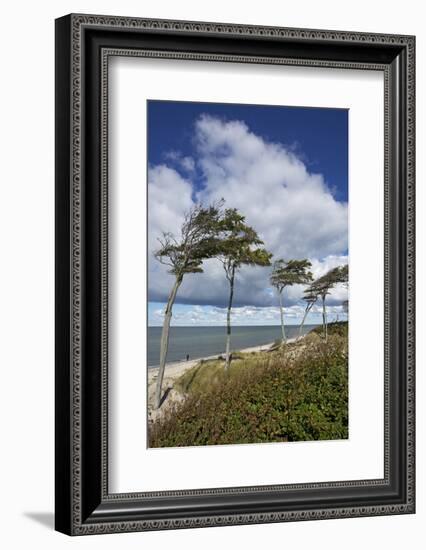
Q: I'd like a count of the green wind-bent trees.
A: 5